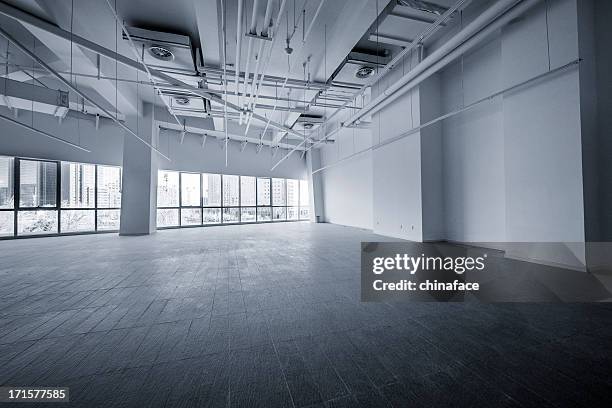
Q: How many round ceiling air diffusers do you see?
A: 4